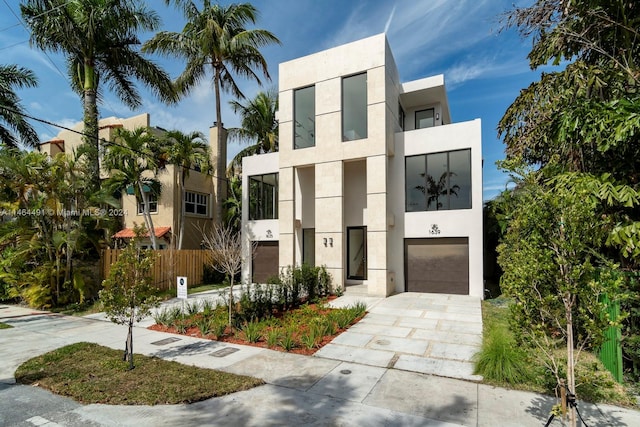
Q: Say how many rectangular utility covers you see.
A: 2